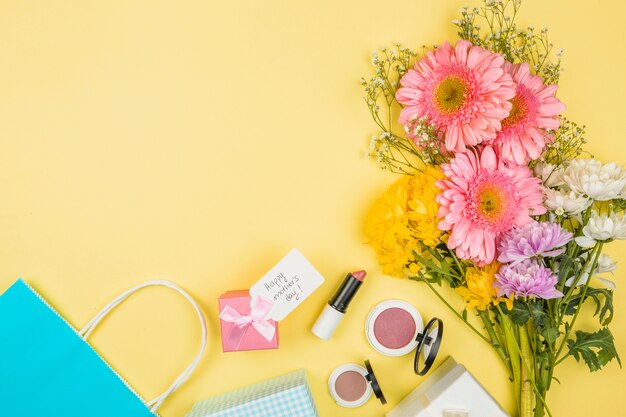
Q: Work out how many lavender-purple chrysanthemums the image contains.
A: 2